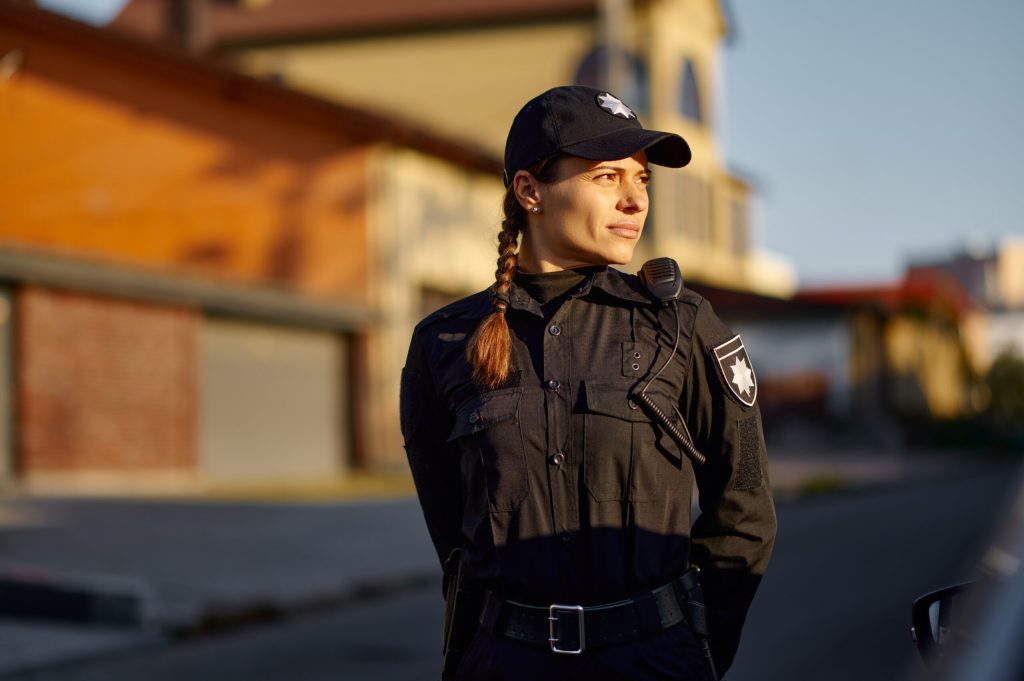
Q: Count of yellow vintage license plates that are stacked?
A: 0